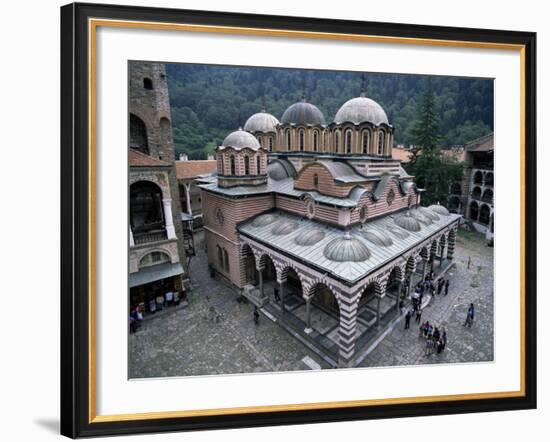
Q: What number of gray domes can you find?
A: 14